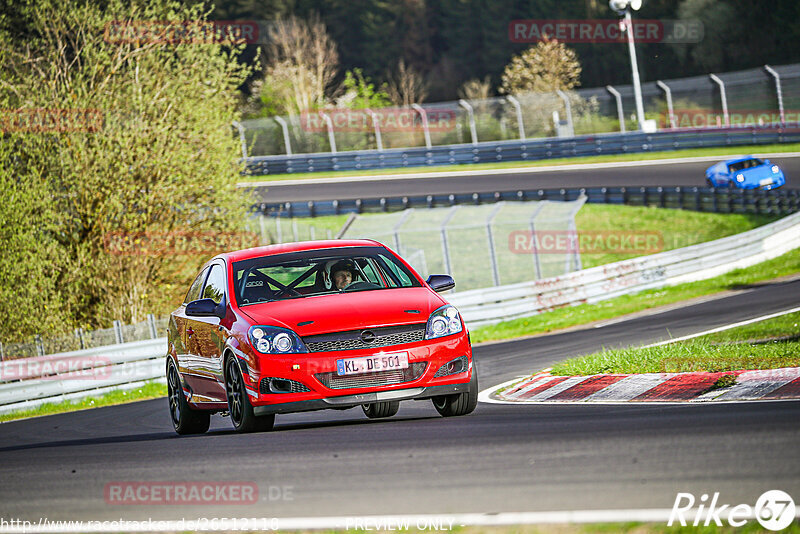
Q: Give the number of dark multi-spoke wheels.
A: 2